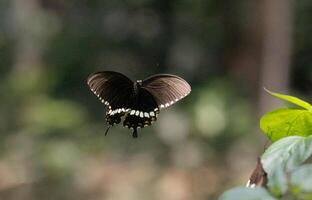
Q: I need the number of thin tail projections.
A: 2